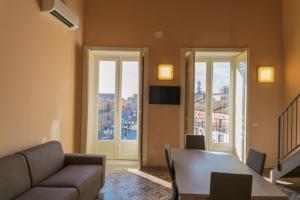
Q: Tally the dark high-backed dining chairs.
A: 4